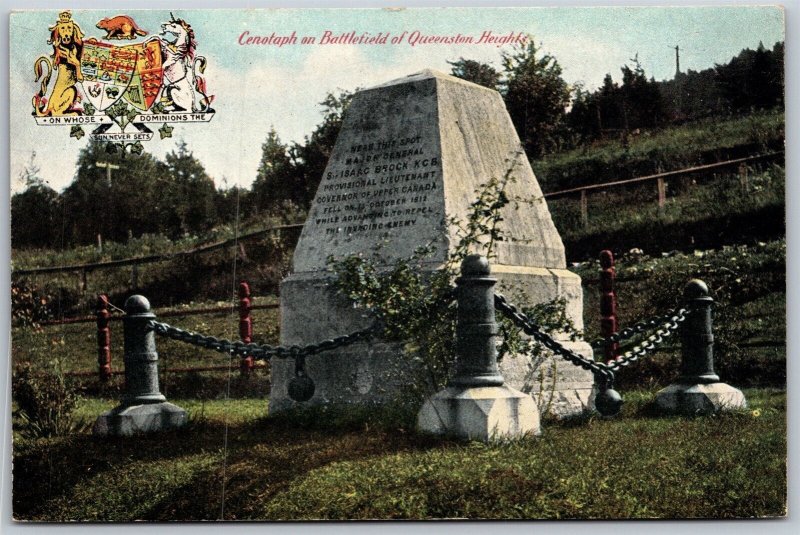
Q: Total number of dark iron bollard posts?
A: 3